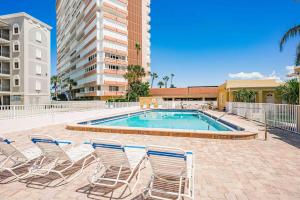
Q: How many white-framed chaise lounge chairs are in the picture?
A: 4